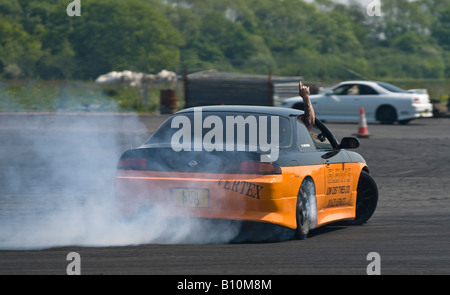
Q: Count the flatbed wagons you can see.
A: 0